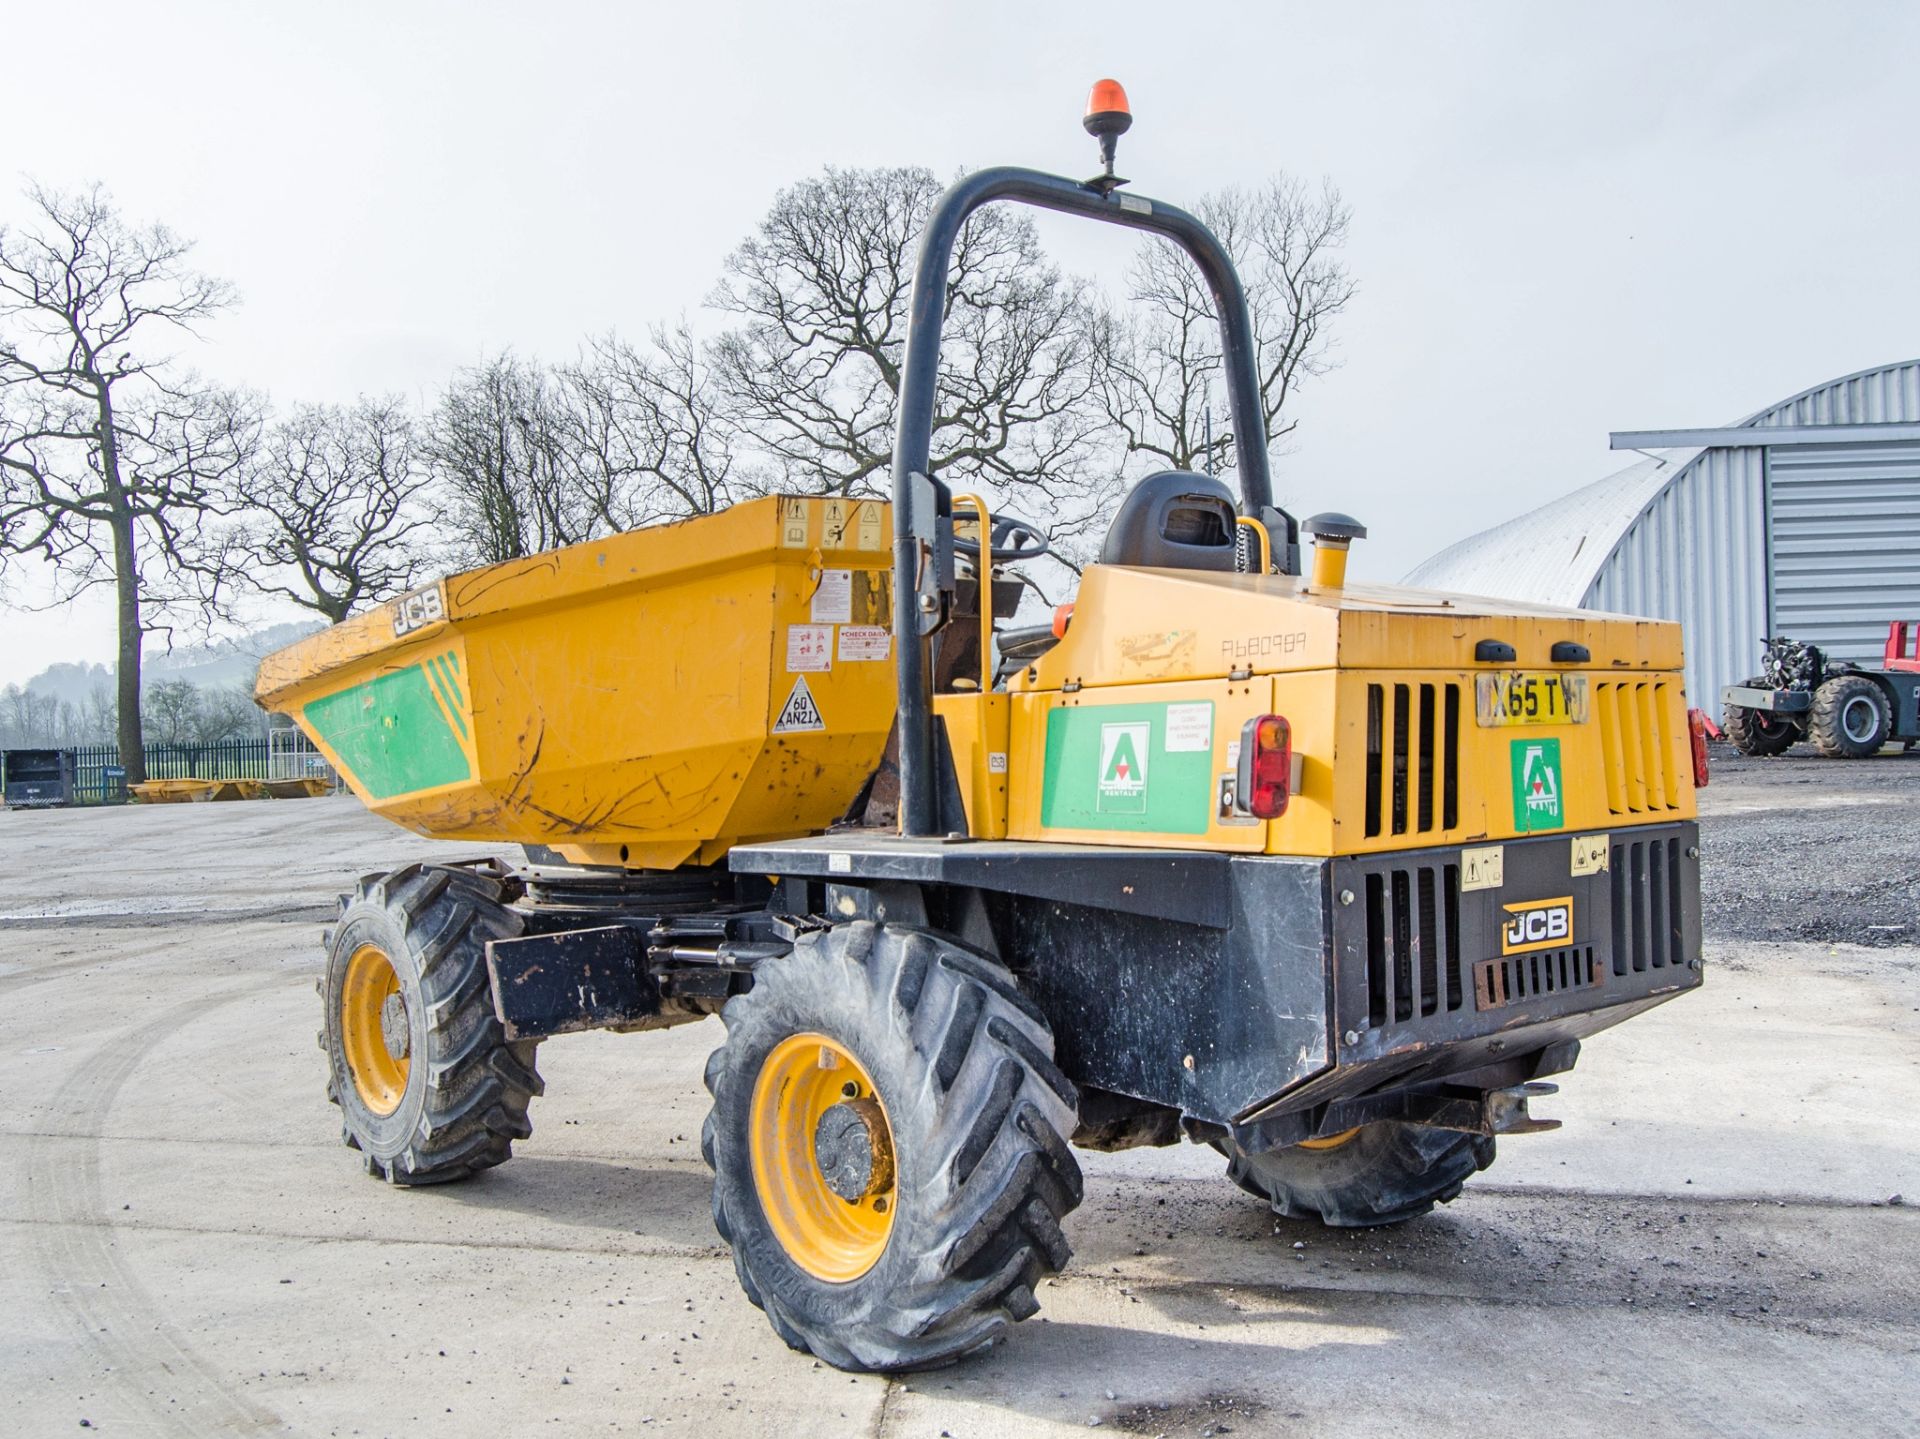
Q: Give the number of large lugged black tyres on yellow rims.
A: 3